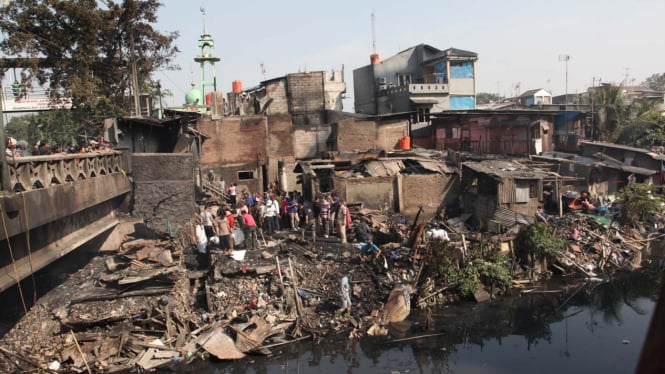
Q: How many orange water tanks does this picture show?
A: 4